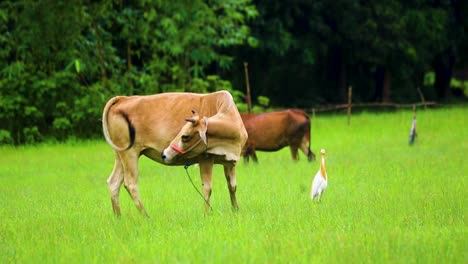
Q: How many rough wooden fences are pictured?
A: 1